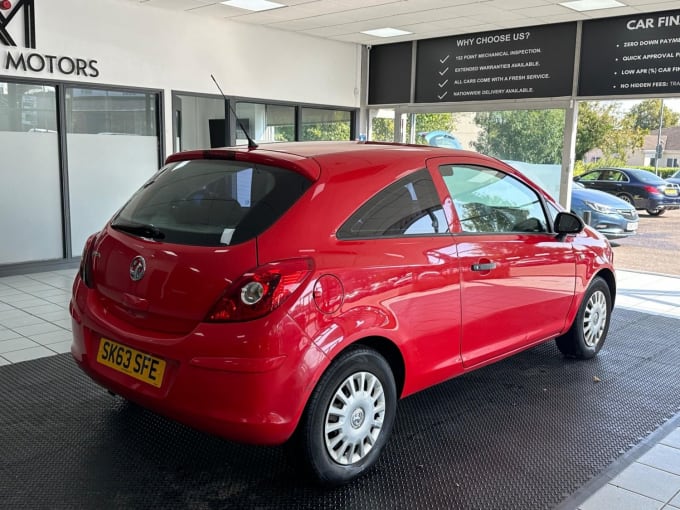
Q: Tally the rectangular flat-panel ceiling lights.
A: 3